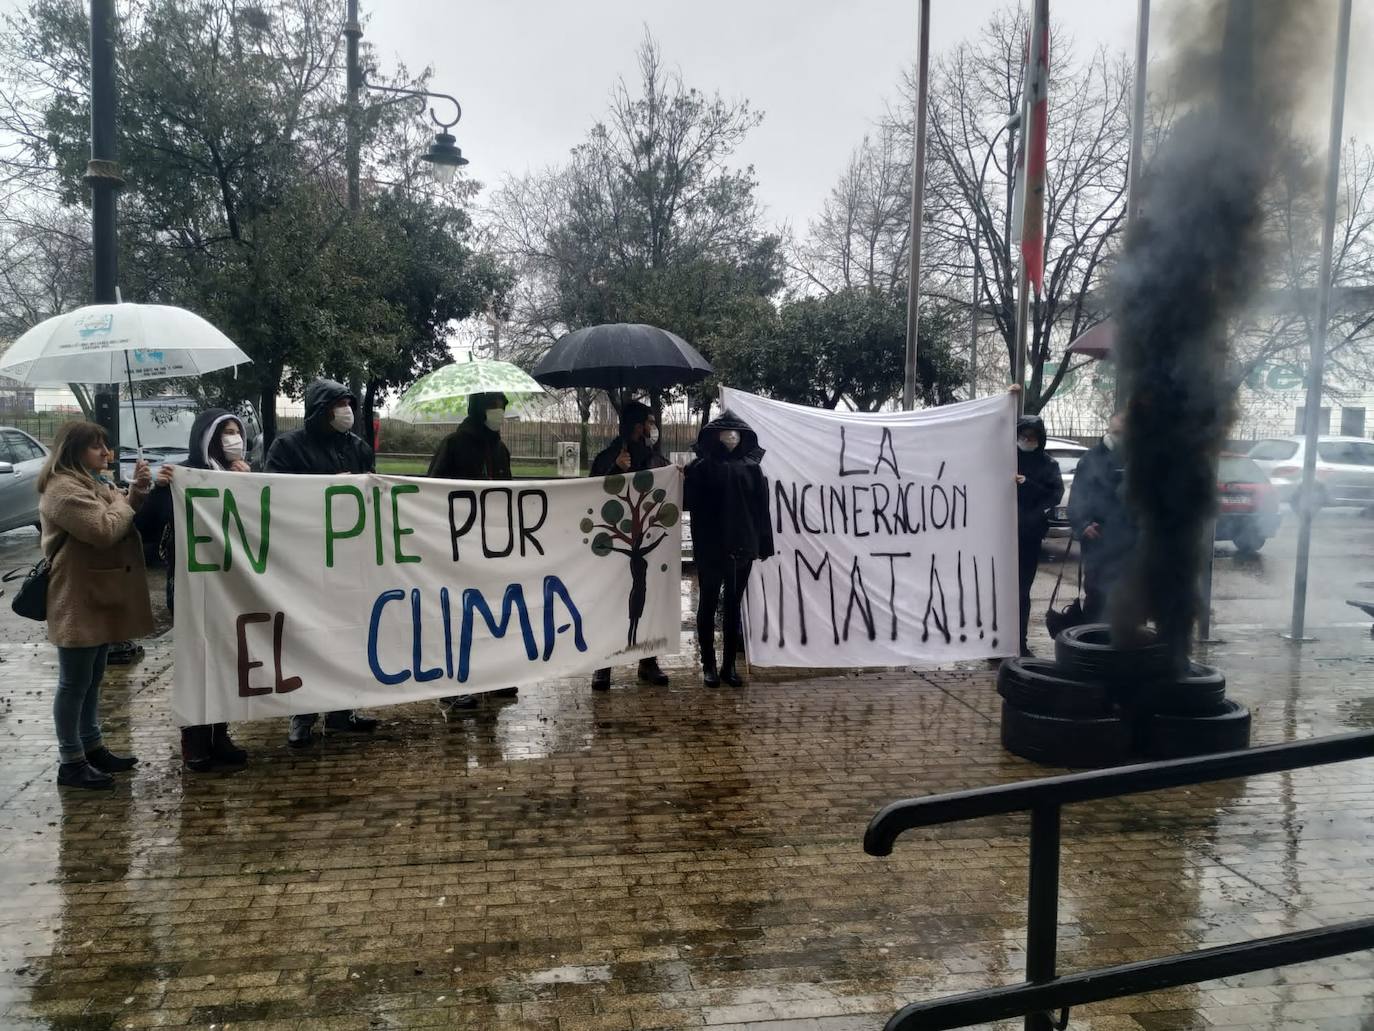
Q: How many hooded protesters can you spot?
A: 5